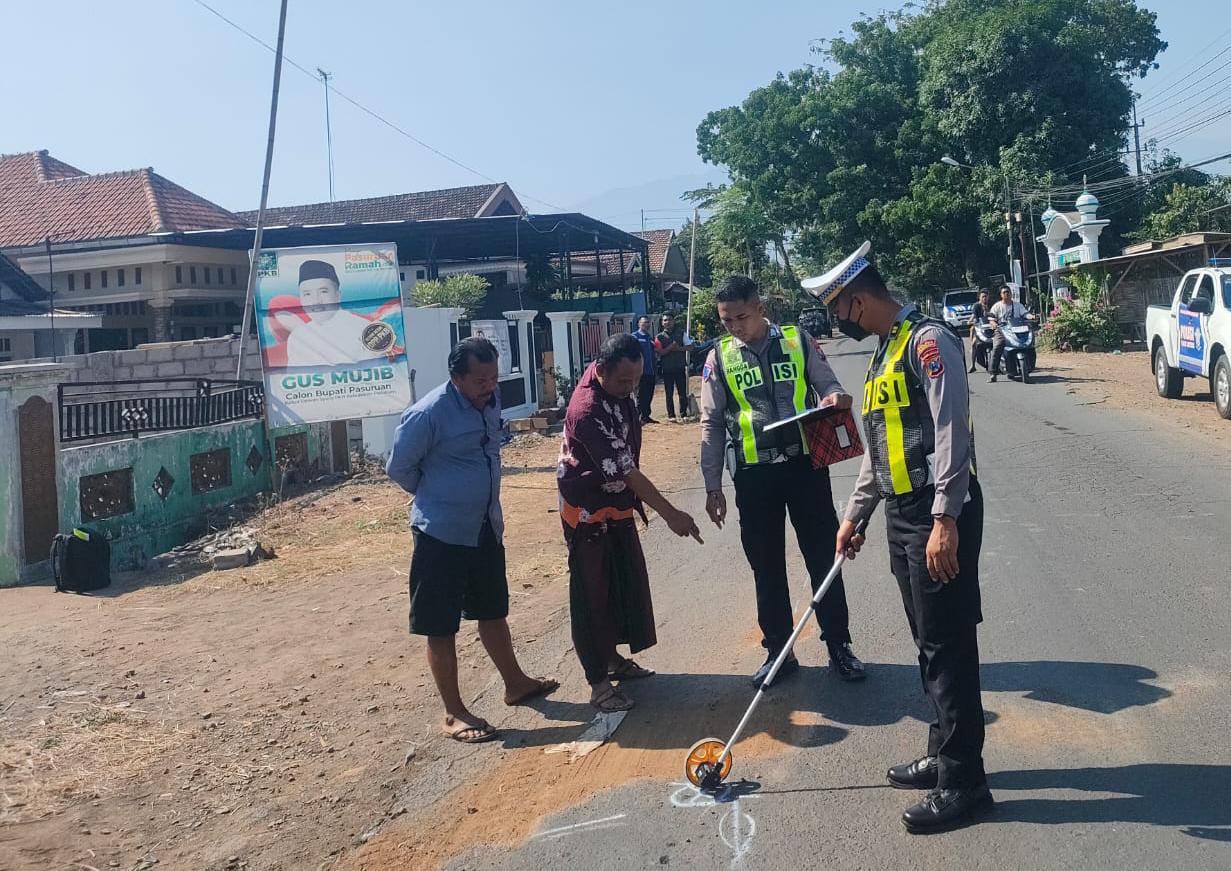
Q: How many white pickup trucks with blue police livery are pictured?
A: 1